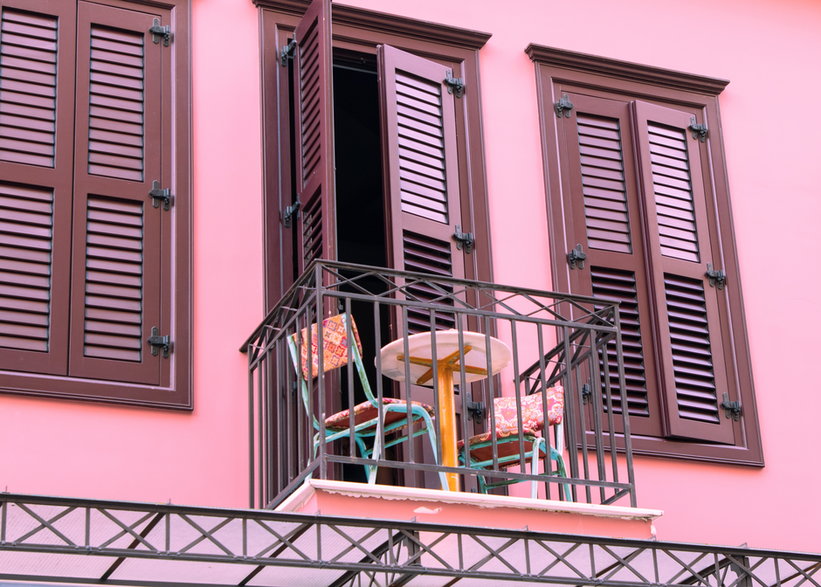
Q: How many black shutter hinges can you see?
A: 14